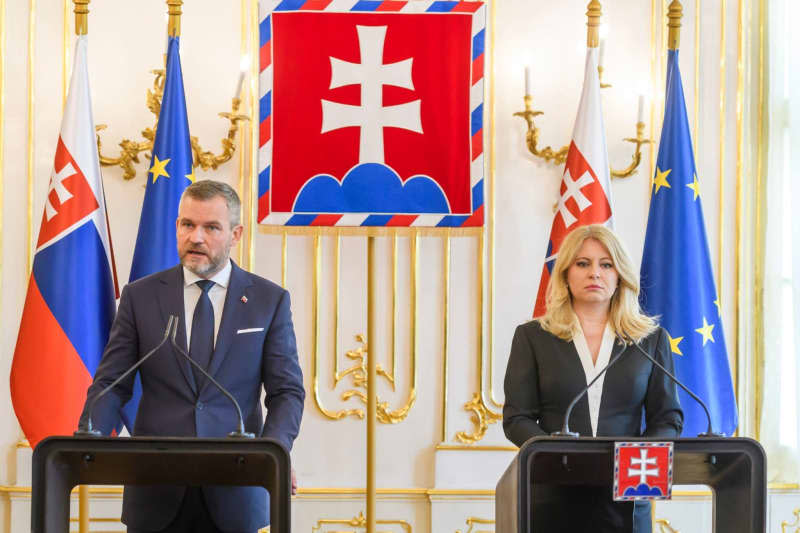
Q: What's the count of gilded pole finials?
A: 4